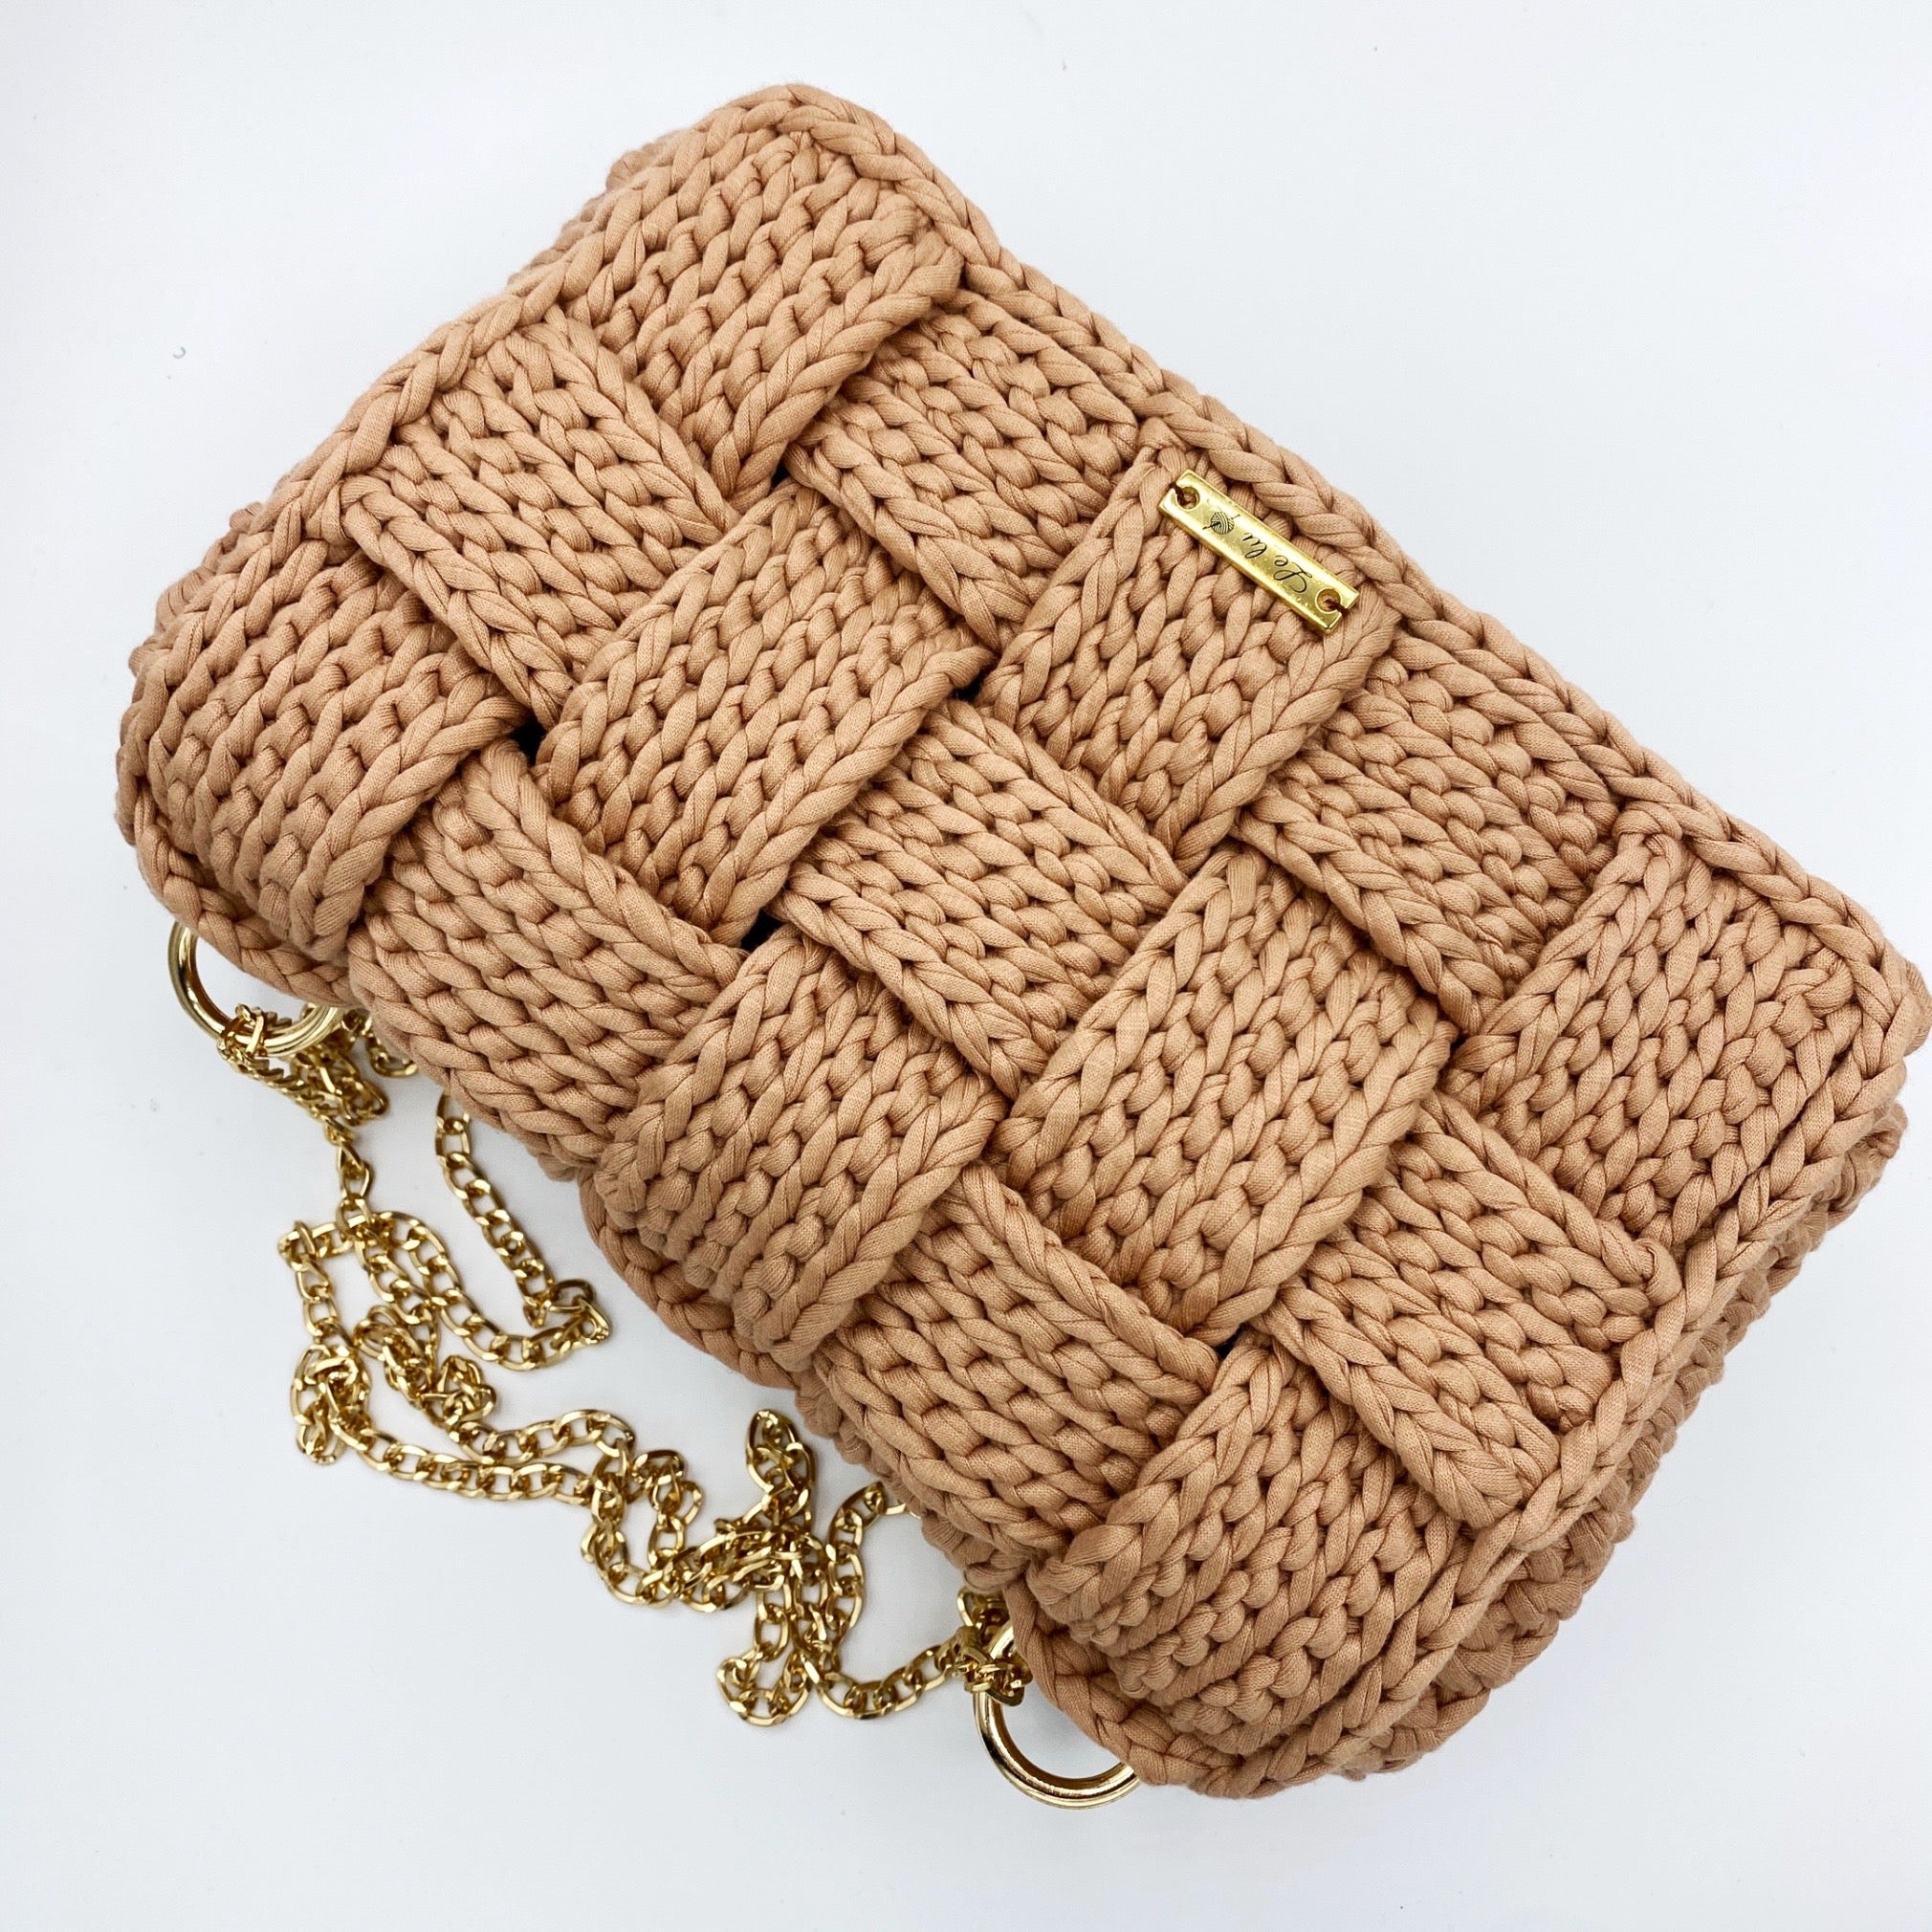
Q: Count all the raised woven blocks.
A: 15